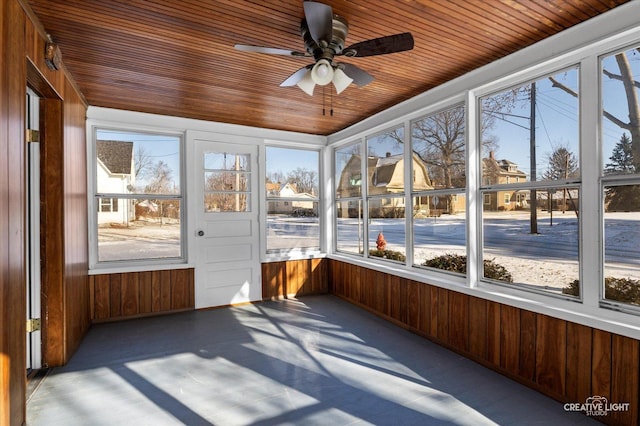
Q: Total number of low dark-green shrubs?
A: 3